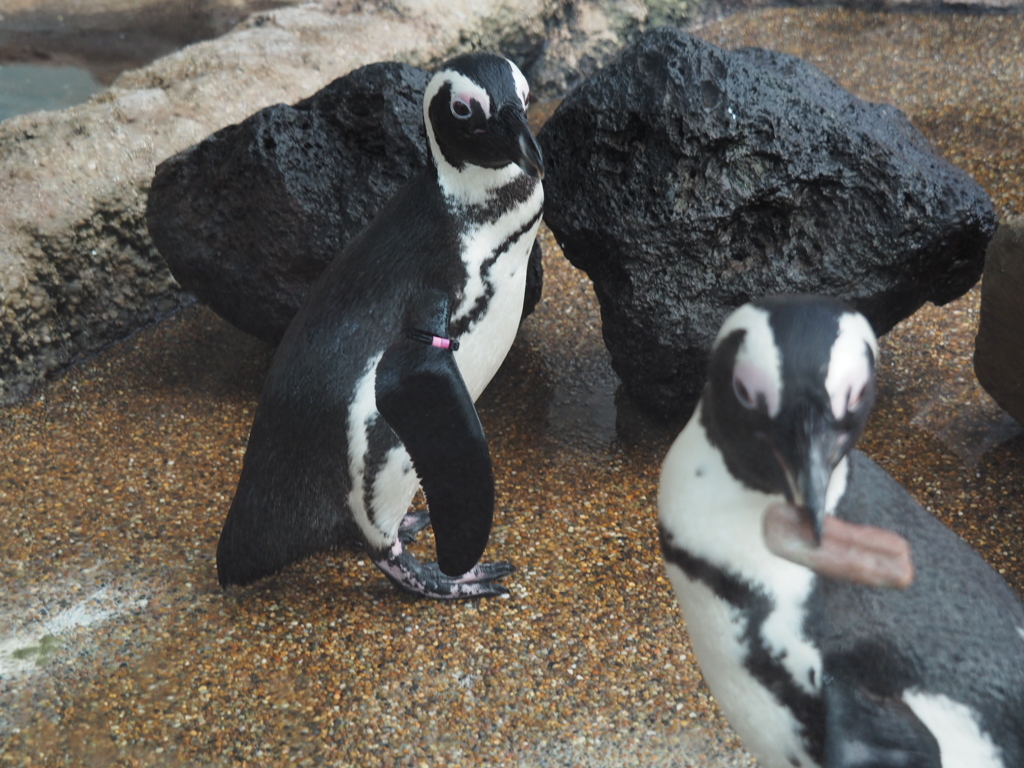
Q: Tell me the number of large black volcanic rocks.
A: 2